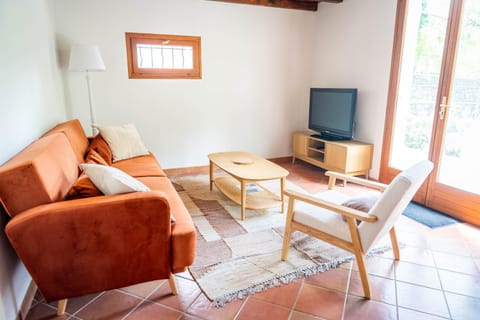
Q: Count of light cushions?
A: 2